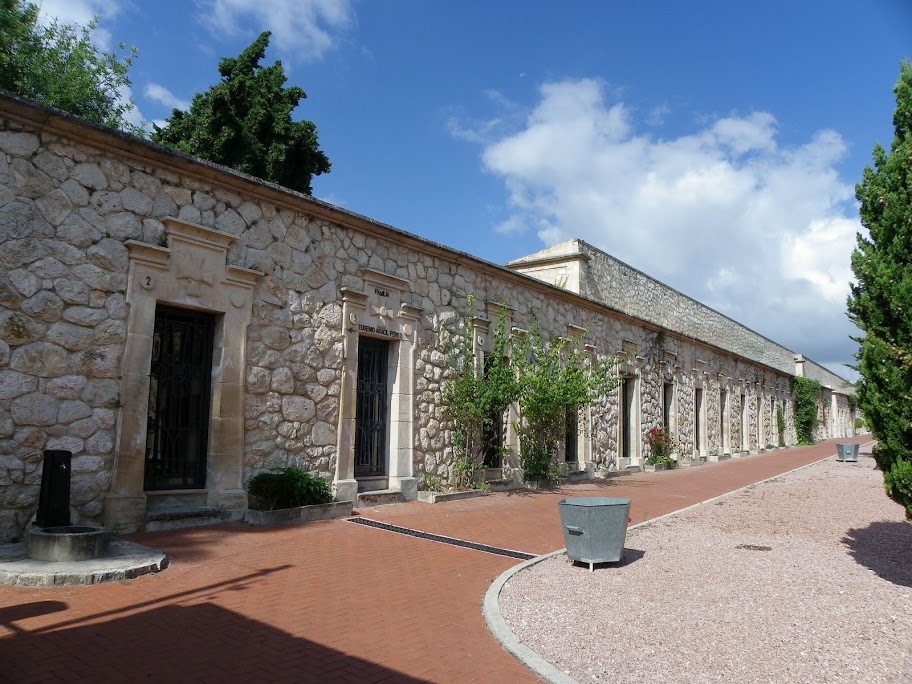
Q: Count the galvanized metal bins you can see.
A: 2